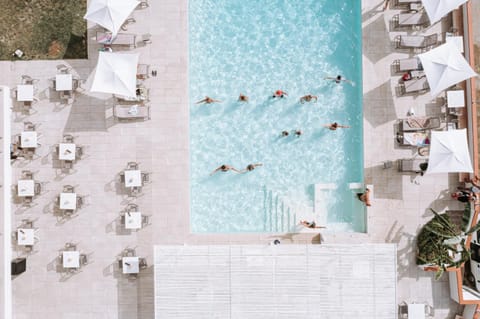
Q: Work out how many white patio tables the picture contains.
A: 14